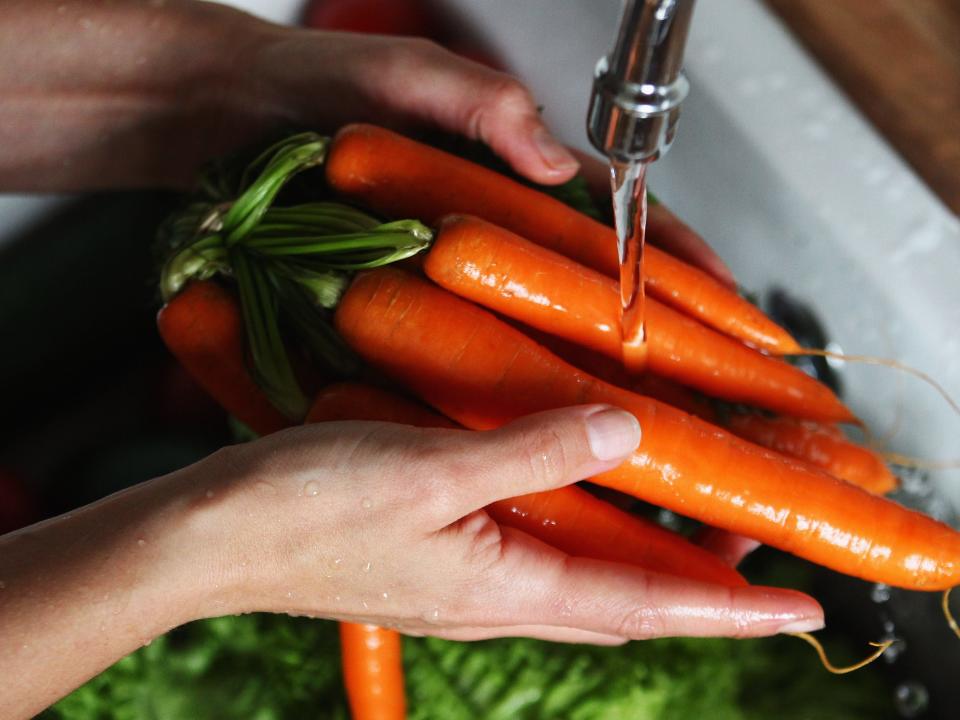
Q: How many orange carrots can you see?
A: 7